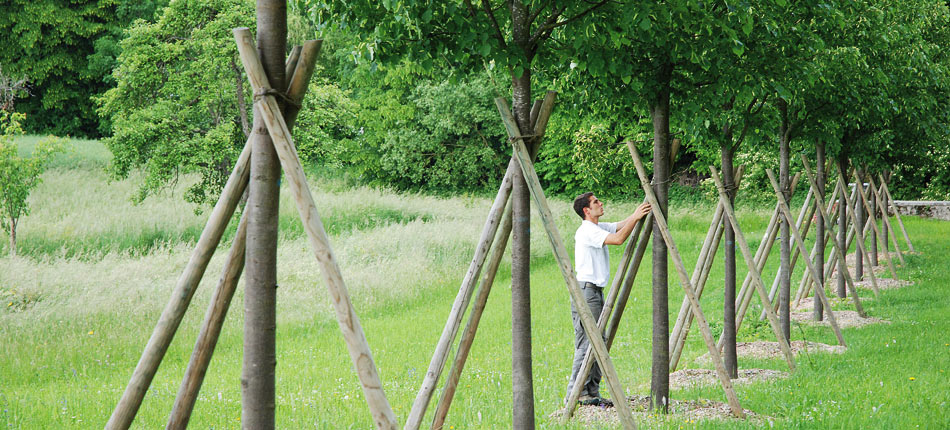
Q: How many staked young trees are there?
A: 10